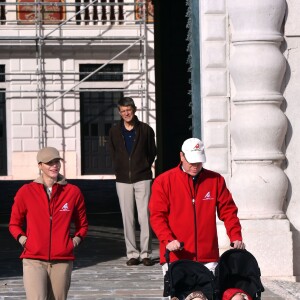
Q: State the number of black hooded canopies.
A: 2